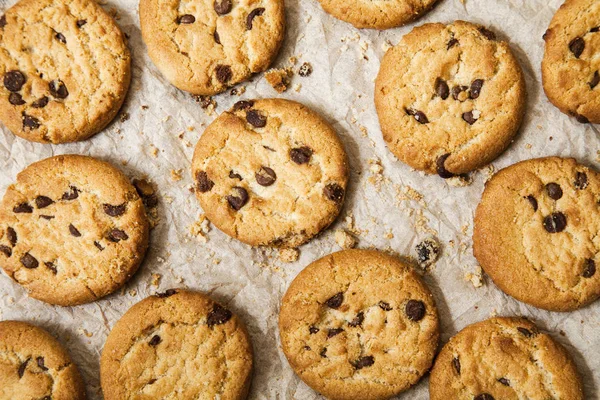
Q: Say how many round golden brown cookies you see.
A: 12